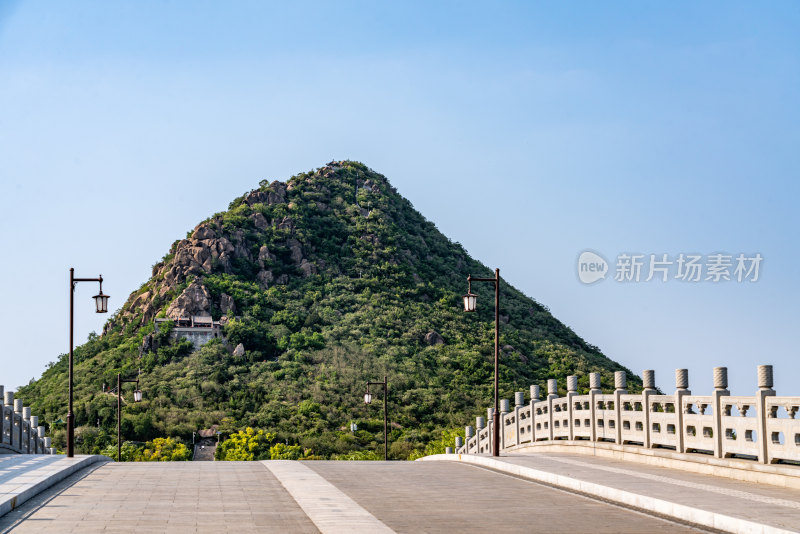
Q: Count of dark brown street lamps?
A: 4